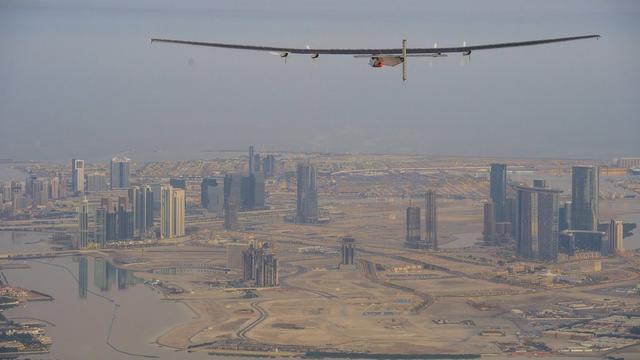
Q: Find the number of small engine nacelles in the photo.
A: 4